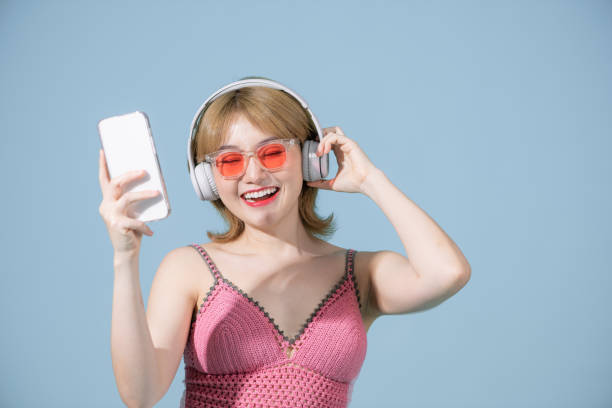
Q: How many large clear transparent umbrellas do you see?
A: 0